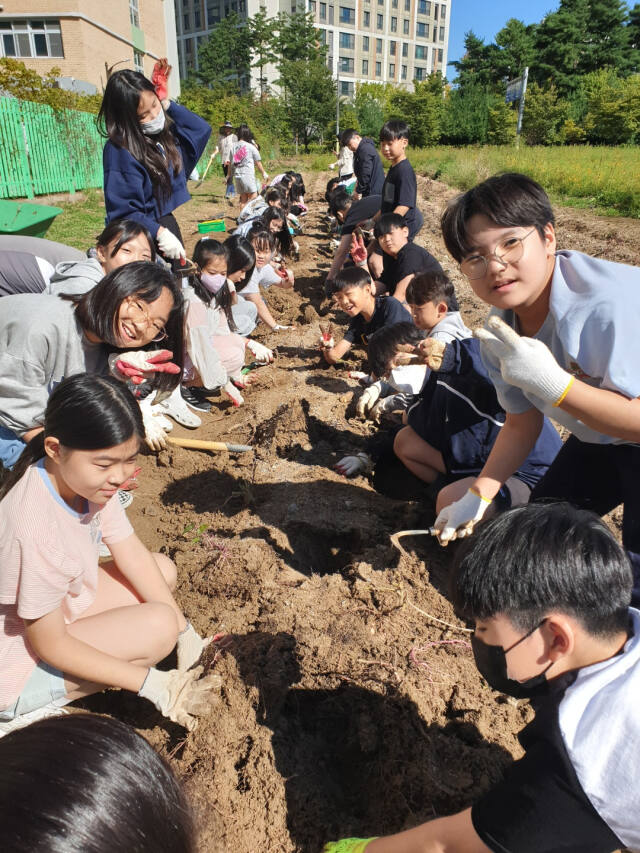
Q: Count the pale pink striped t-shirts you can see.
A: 1